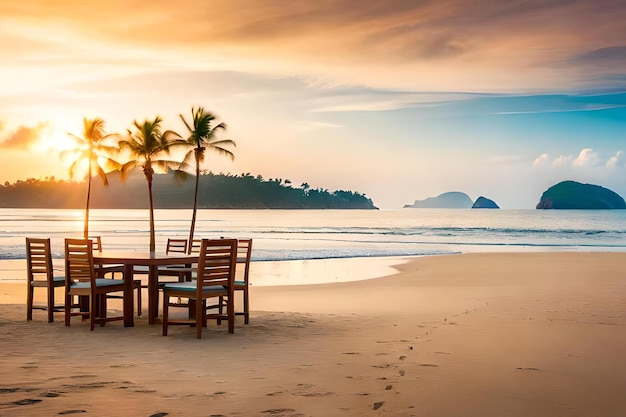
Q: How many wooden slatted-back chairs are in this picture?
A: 6